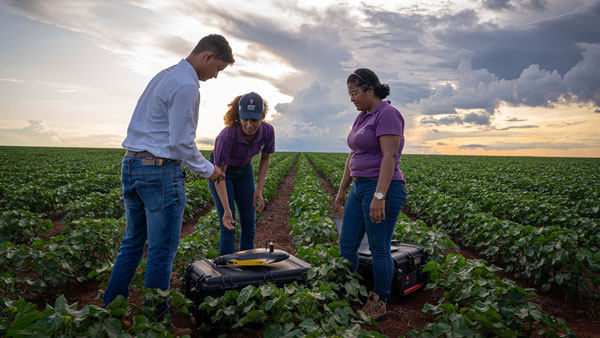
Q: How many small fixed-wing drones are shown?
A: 1